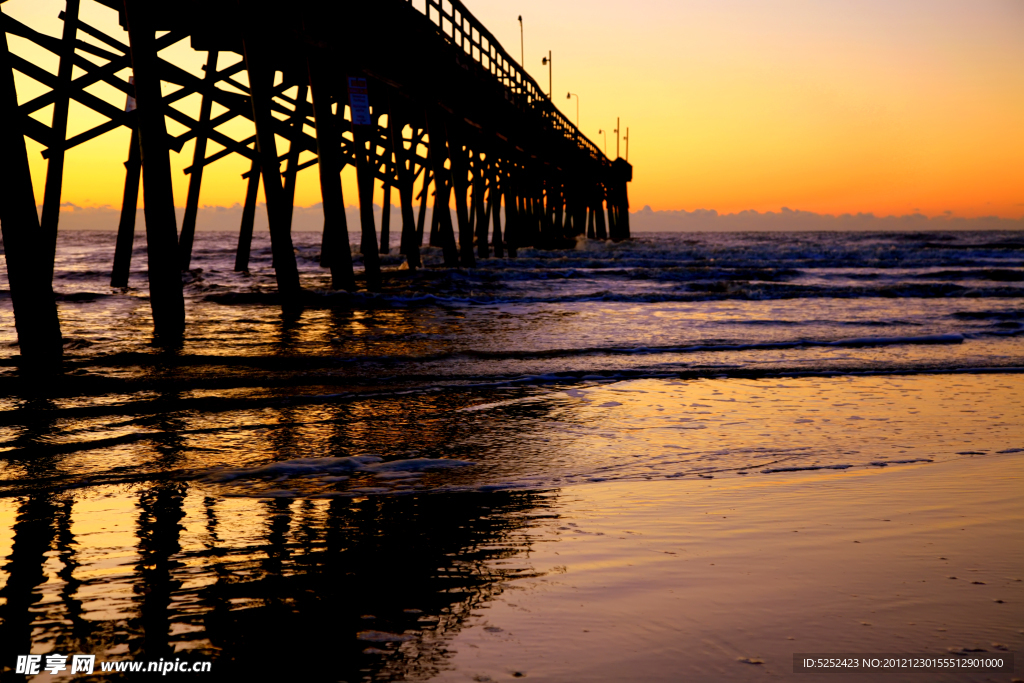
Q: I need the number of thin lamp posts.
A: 6